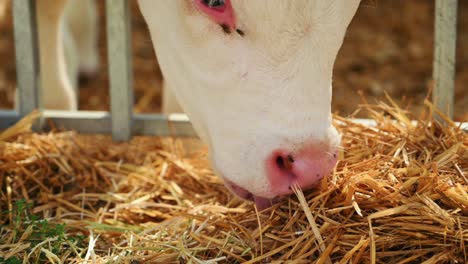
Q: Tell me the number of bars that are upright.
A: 3